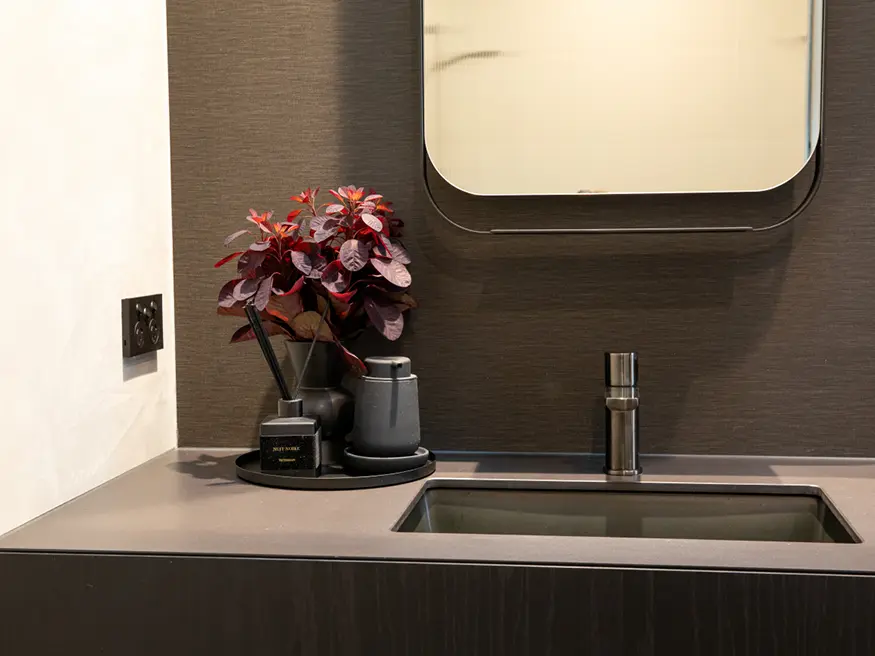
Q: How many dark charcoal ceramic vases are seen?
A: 1